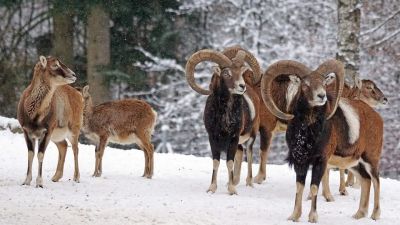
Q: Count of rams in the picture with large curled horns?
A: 2